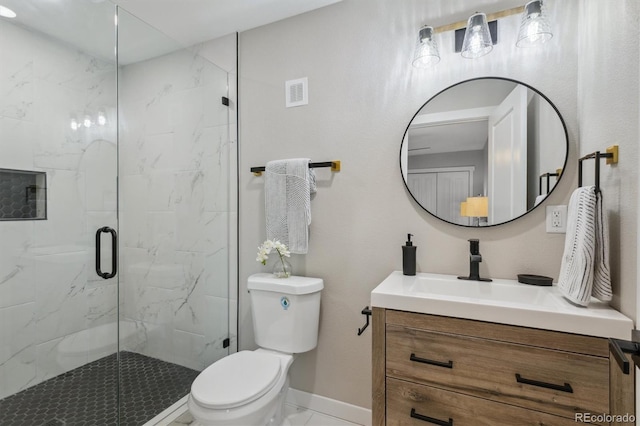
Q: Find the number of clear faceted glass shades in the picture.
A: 3